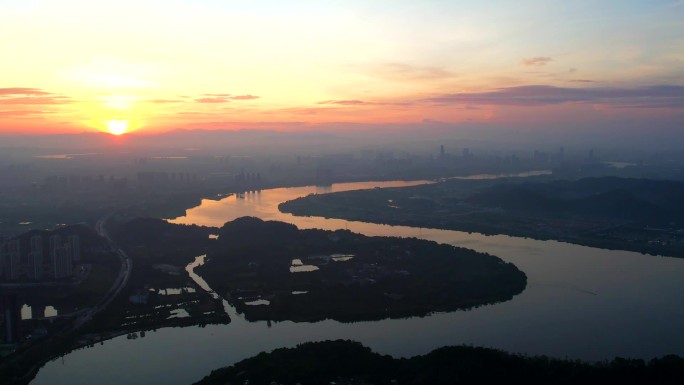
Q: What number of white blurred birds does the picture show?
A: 0